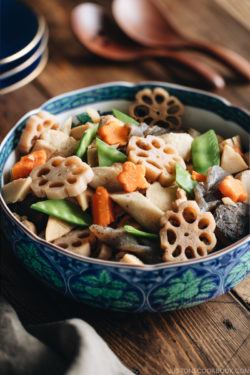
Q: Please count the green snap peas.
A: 7